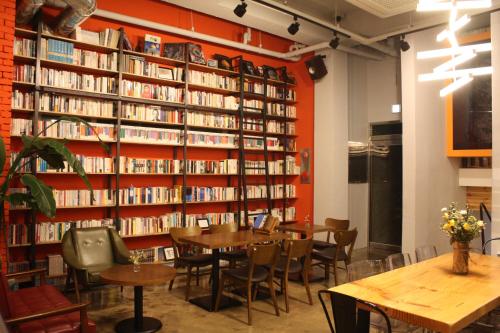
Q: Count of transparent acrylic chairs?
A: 3